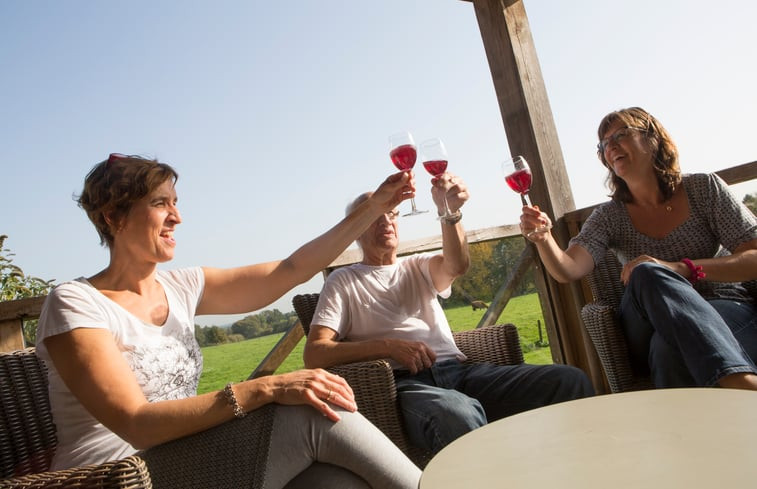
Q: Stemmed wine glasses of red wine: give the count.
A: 3